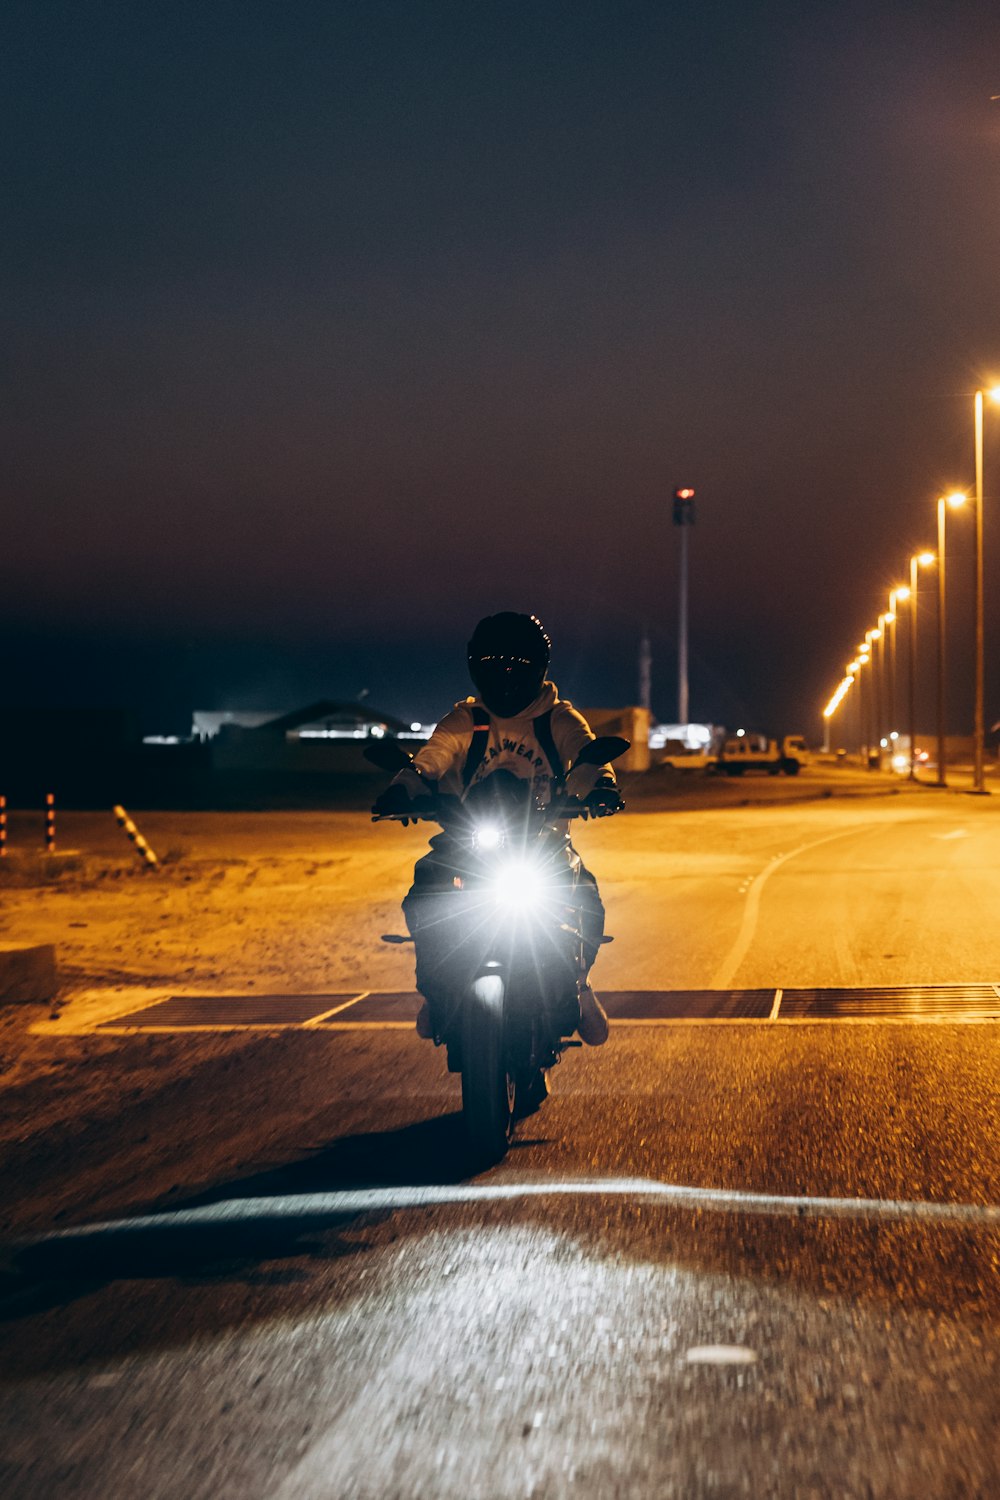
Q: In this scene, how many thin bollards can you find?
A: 3